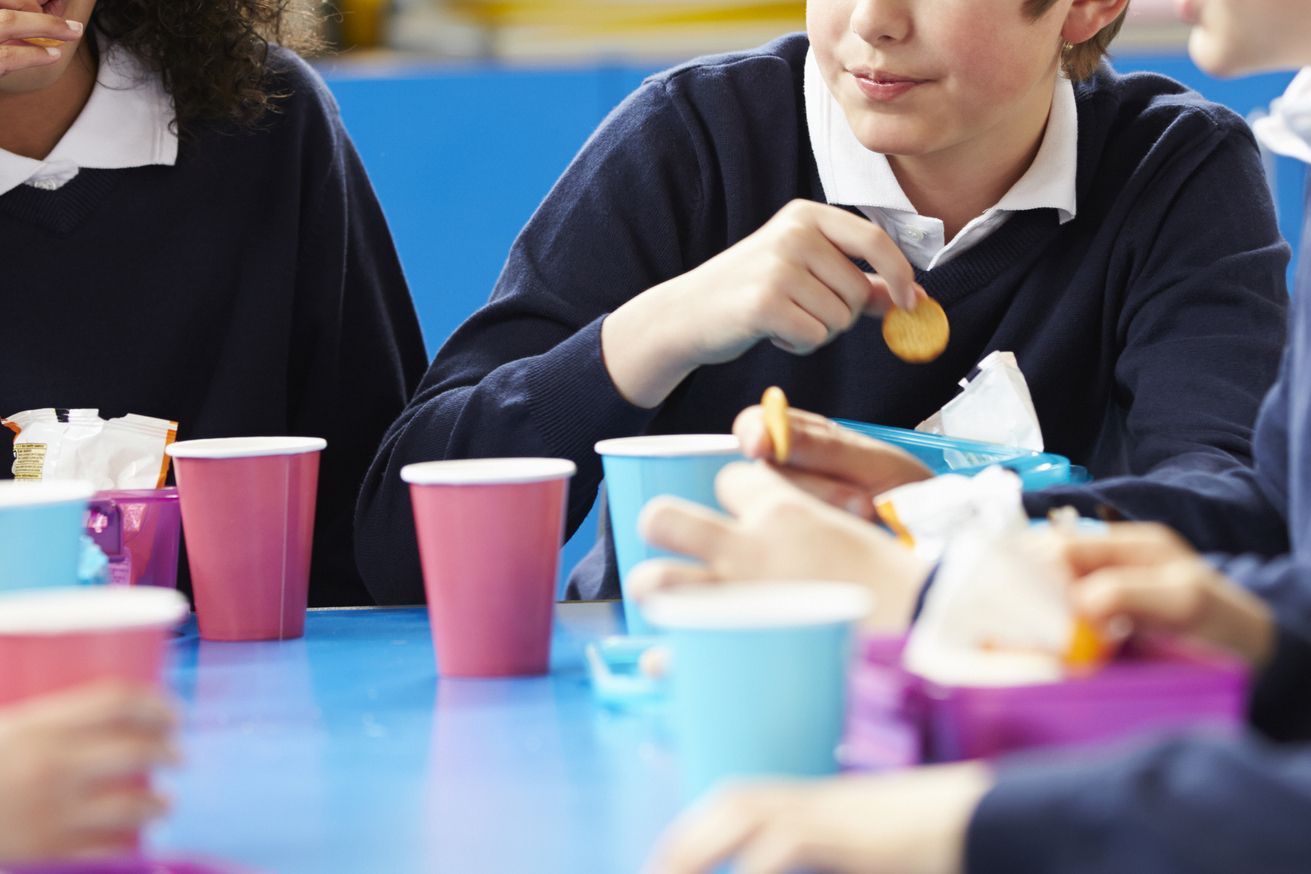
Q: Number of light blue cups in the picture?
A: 3